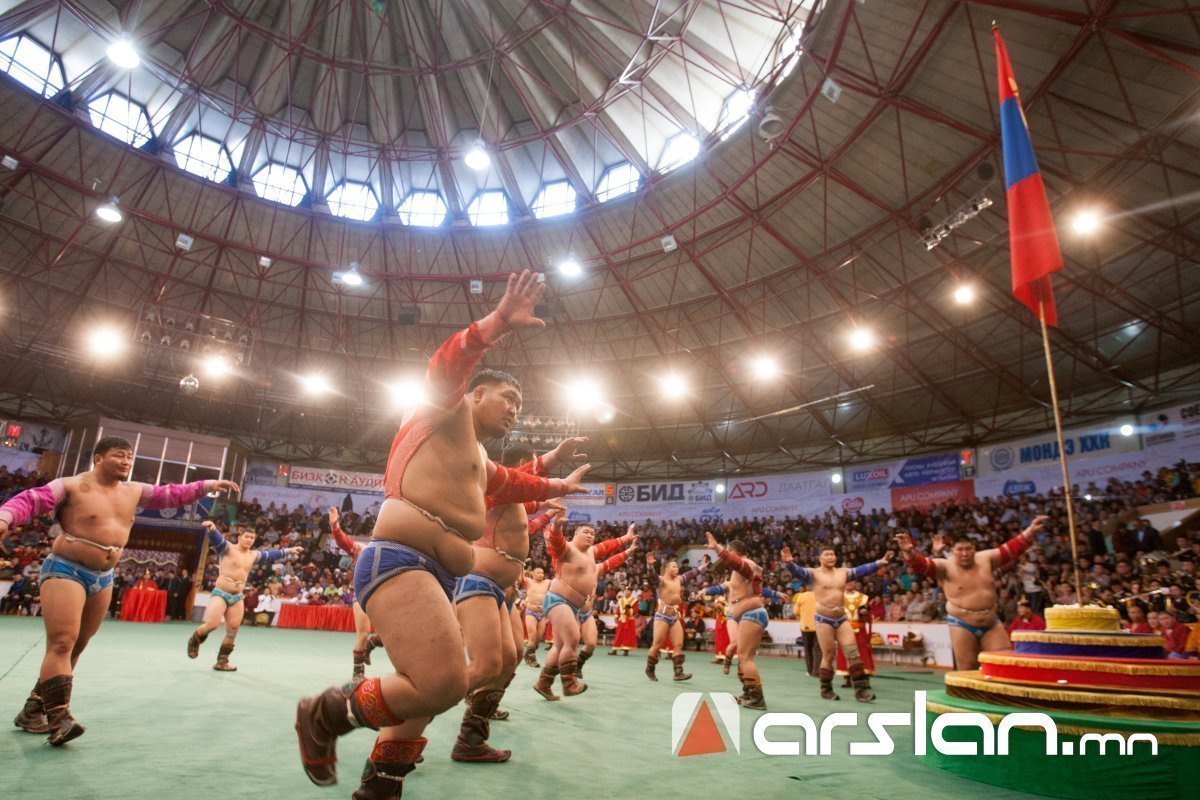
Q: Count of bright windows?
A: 12